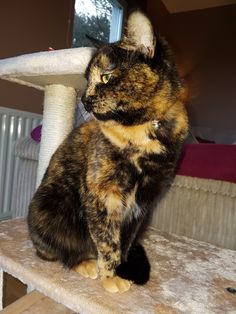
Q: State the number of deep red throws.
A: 1